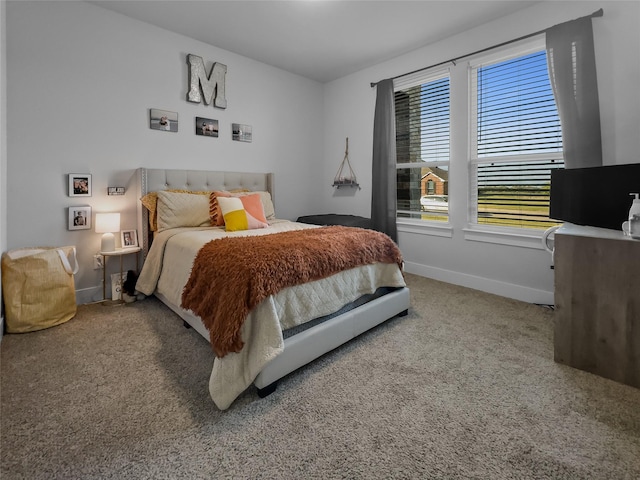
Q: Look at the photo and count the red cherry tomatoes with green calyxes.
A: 0